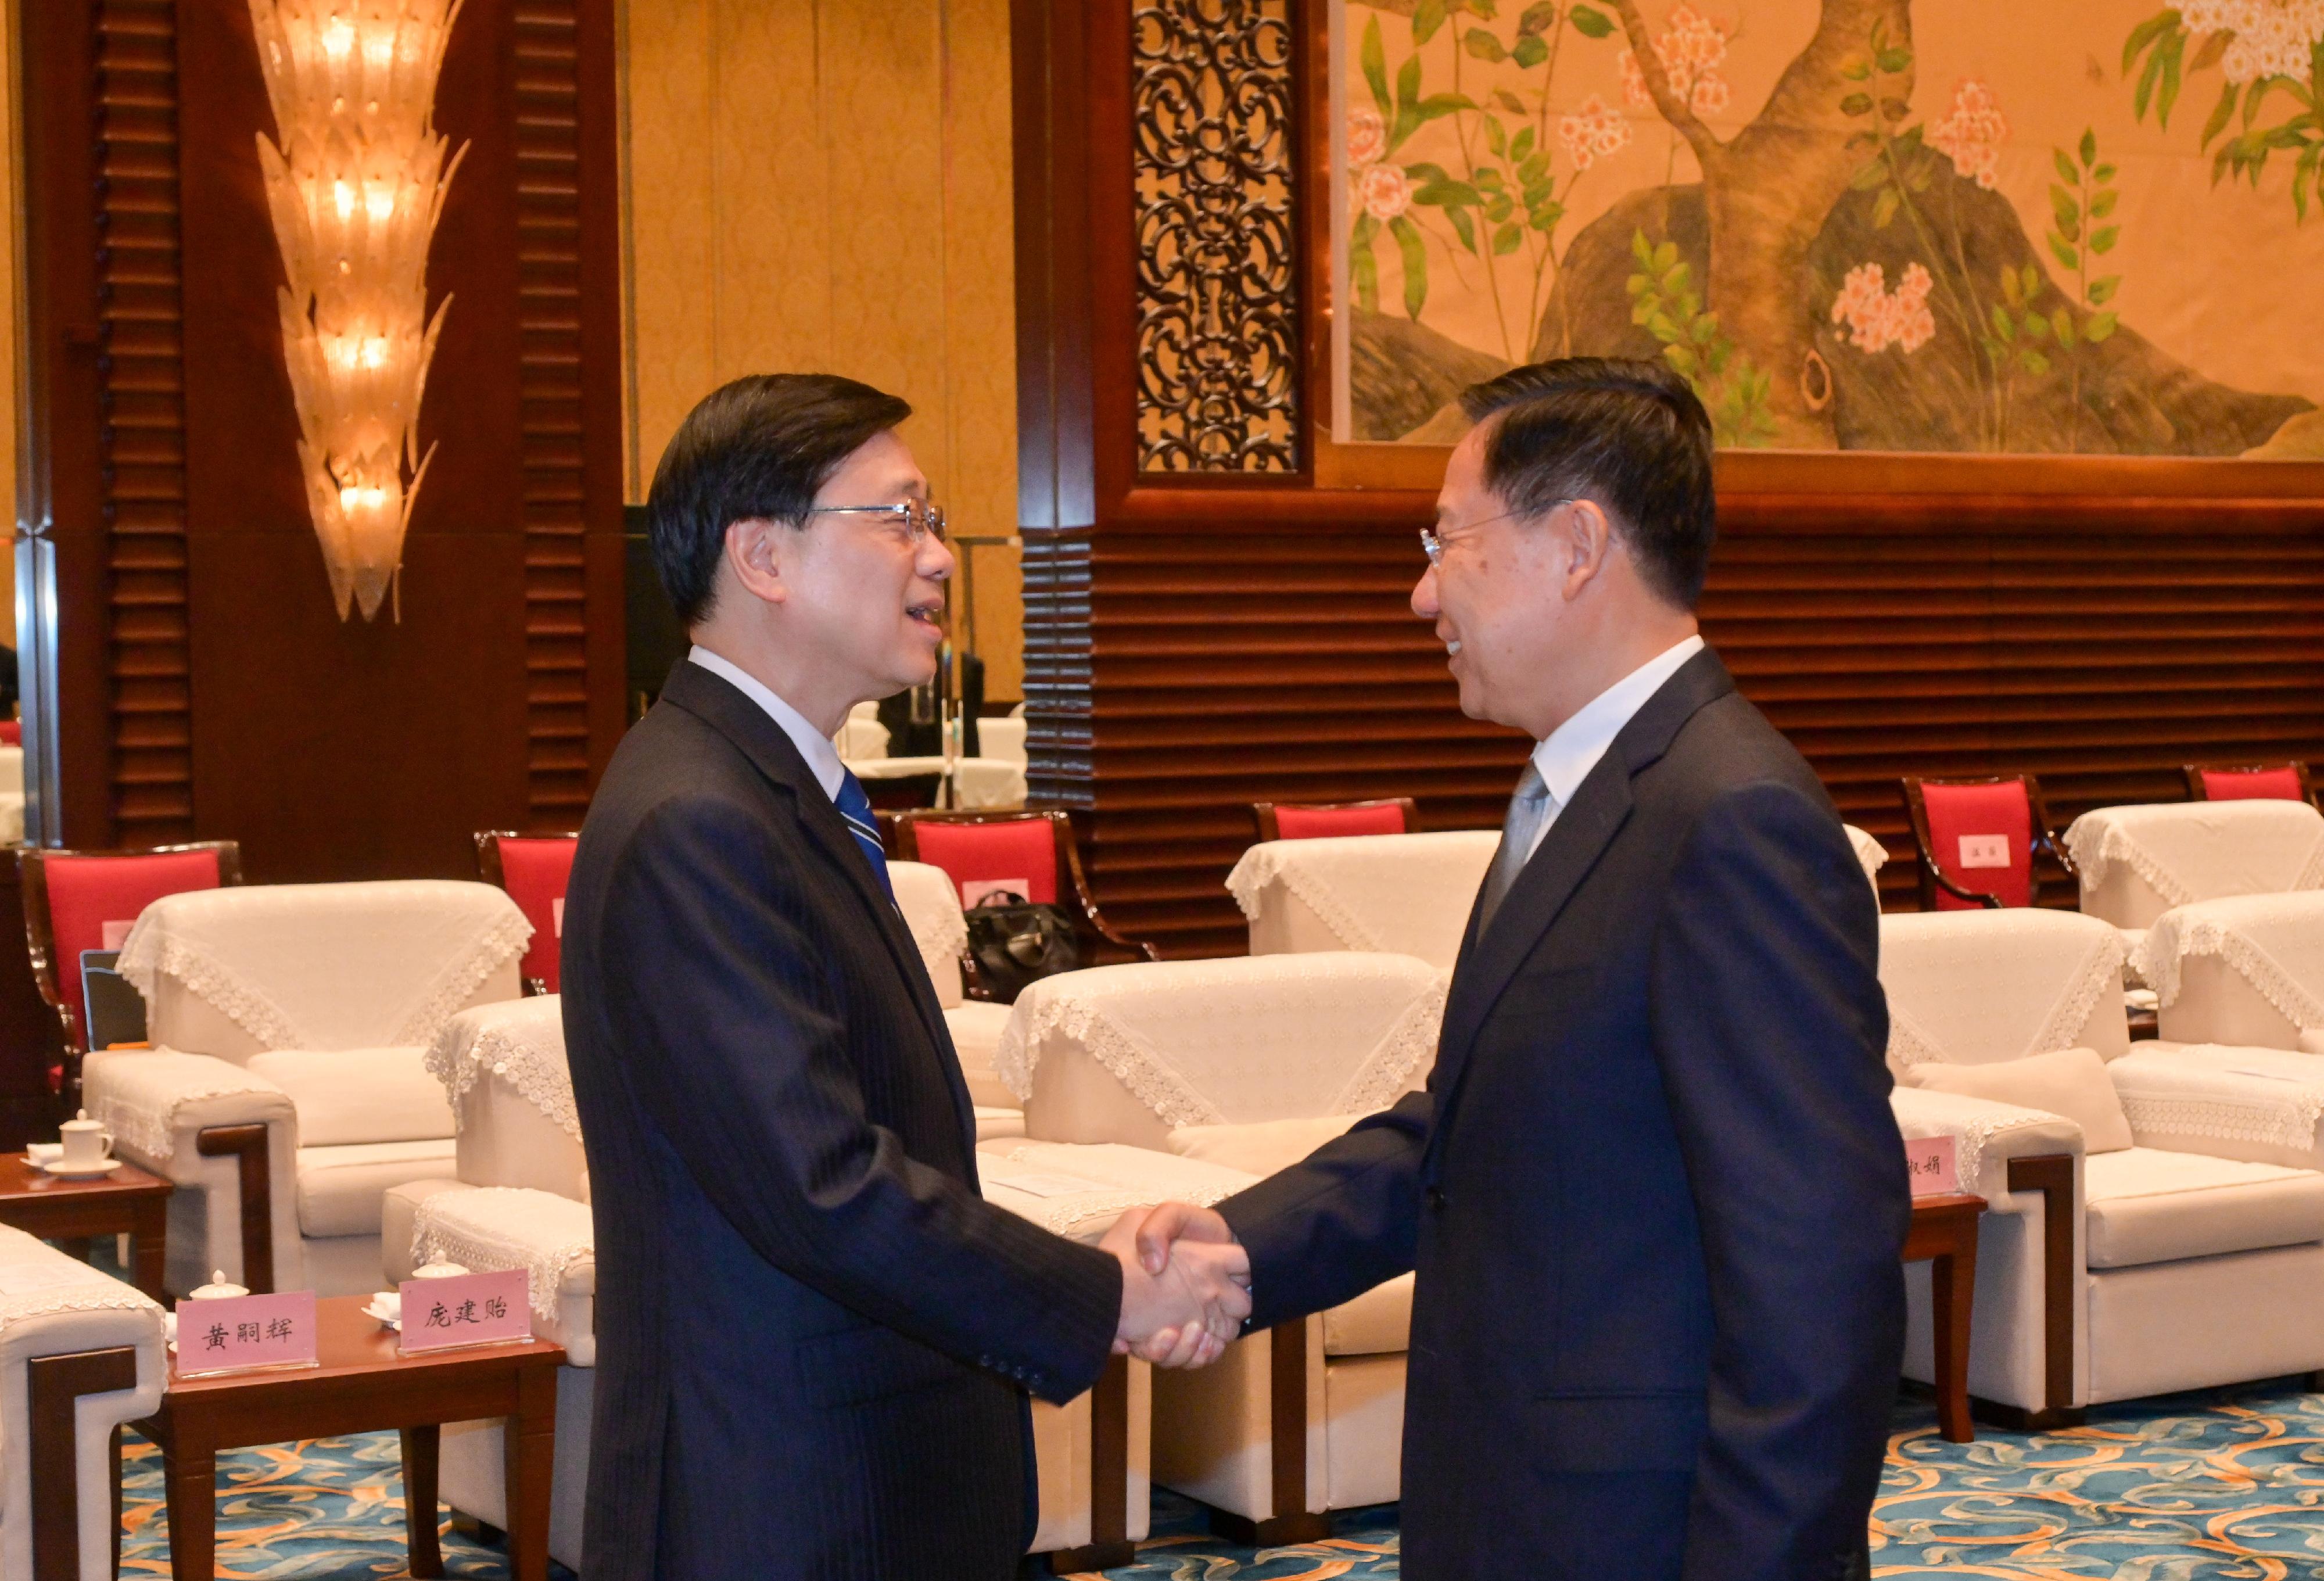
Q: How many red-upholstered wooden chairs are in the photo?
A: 6